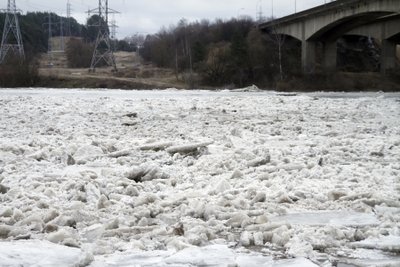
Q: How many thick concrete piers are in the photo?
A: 3